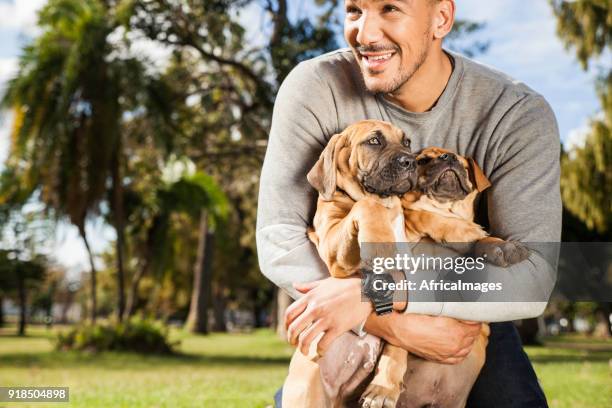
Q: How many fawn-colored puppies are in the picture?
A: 2